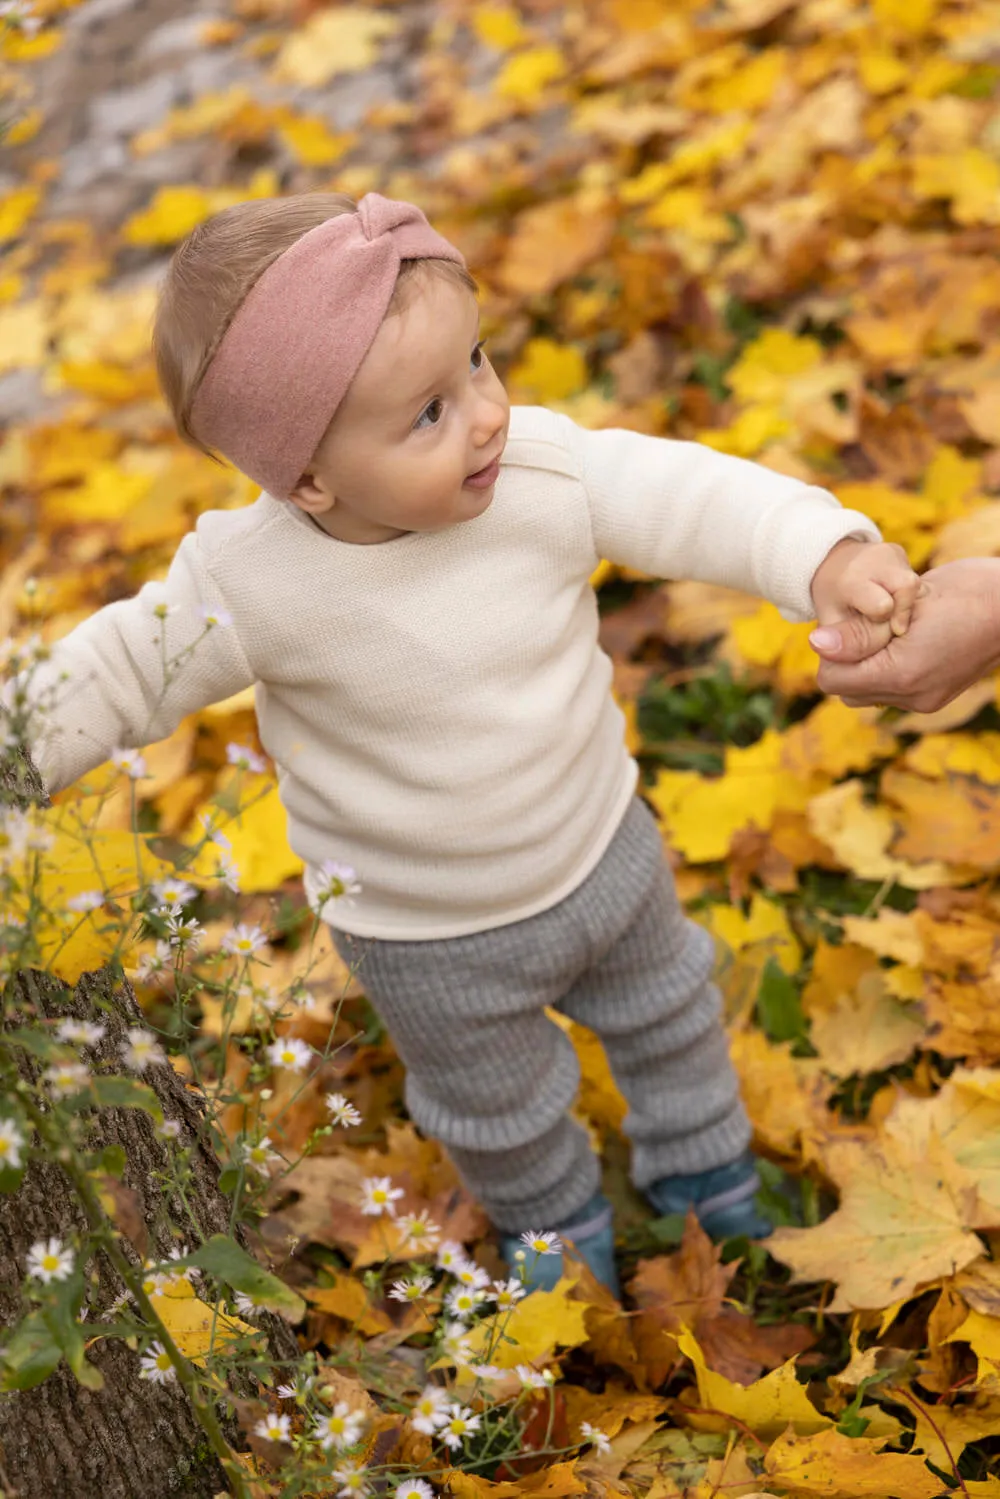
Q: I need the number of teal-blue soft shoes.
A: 2